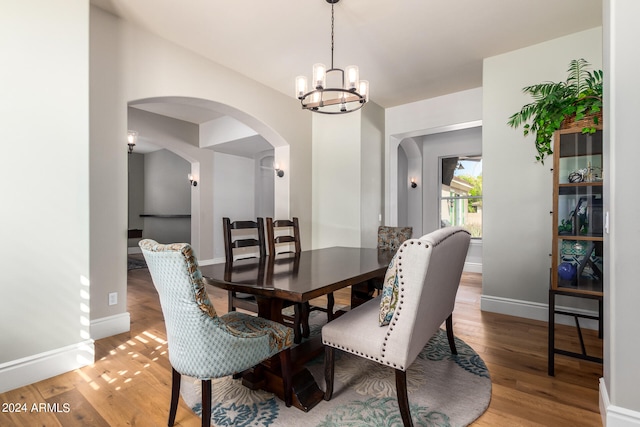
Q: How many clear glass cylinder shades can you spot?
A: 6